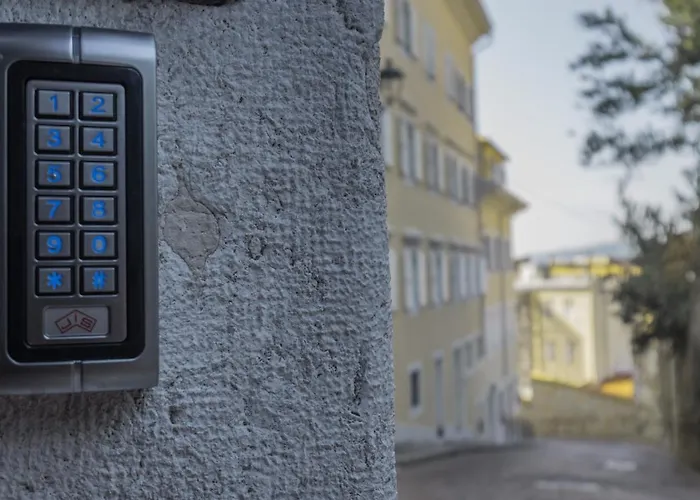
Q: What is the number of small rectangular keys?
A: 12